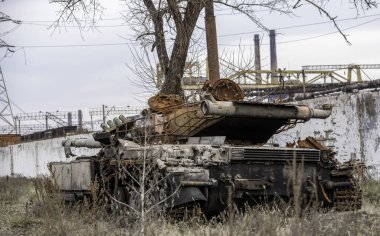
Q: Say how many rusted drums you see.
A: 2